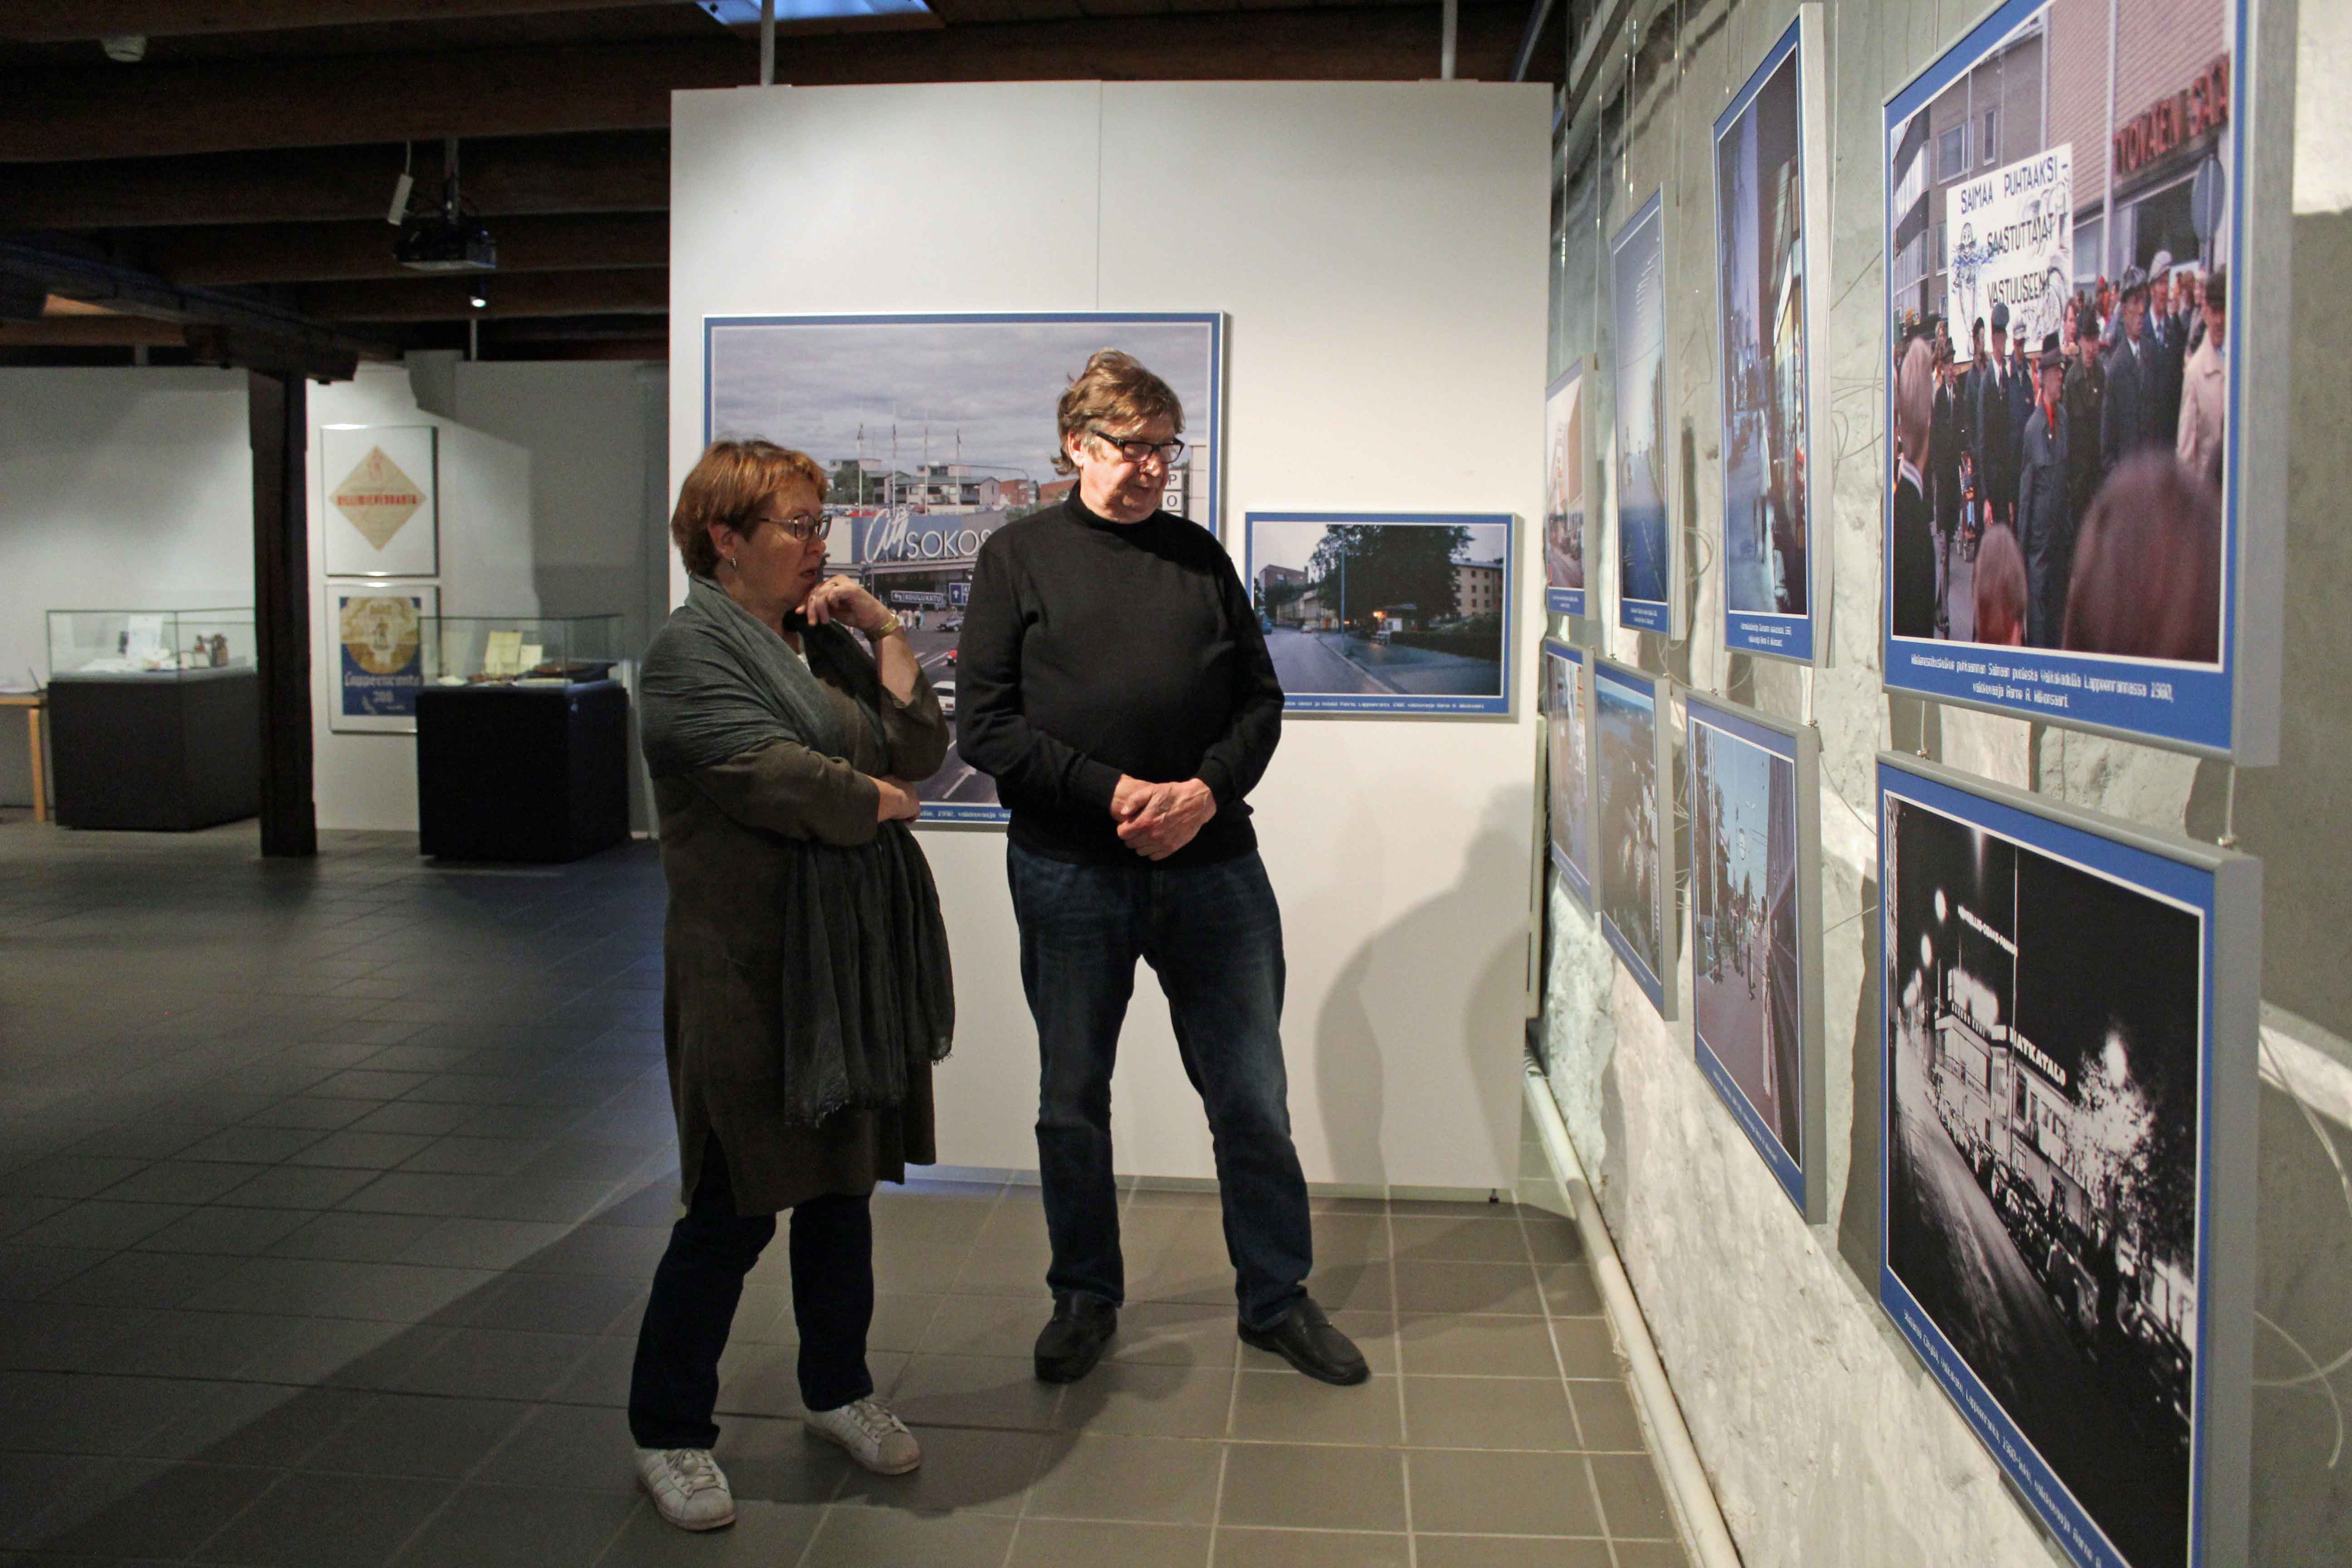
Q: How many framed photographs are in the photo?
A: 10